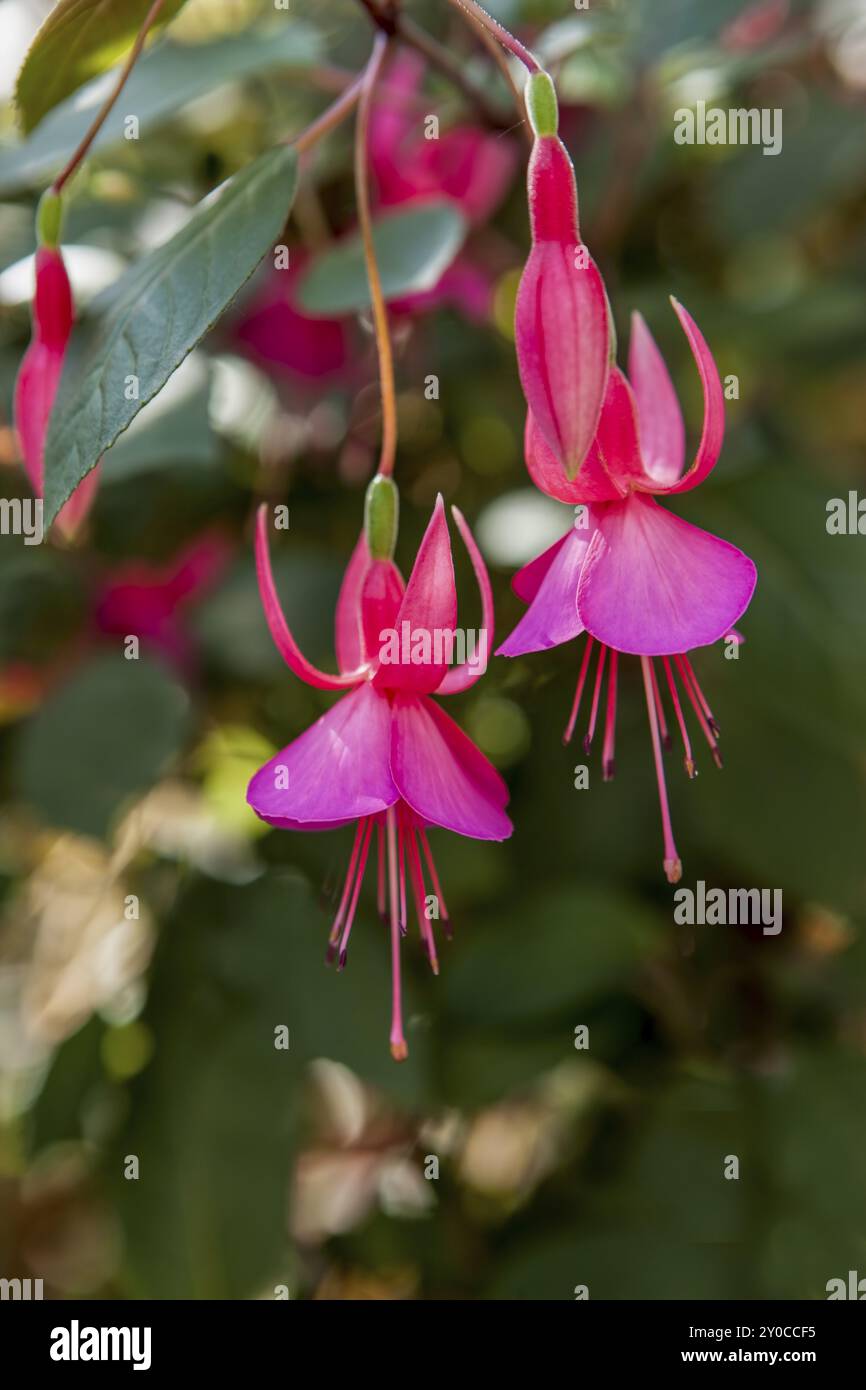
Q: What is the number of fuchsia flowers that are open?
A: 2